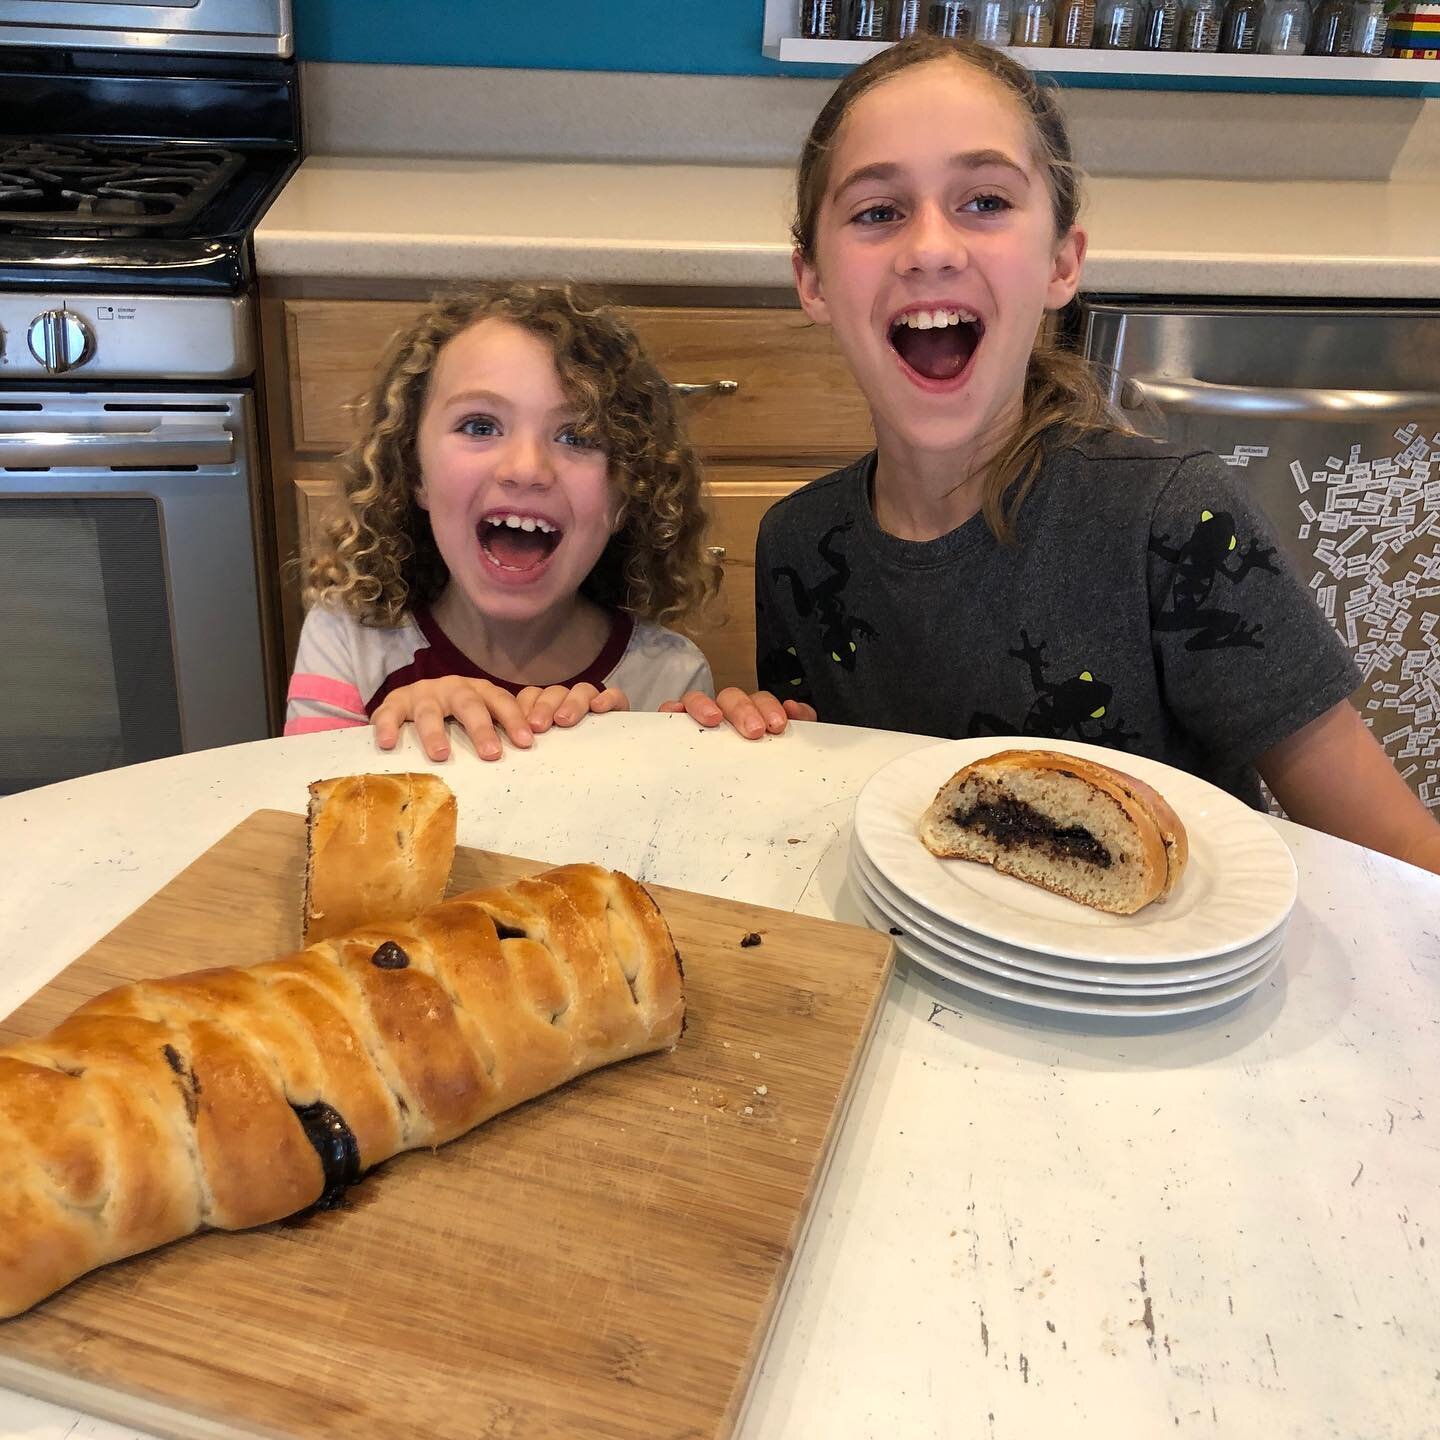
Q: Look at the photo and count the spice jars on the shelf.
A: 14